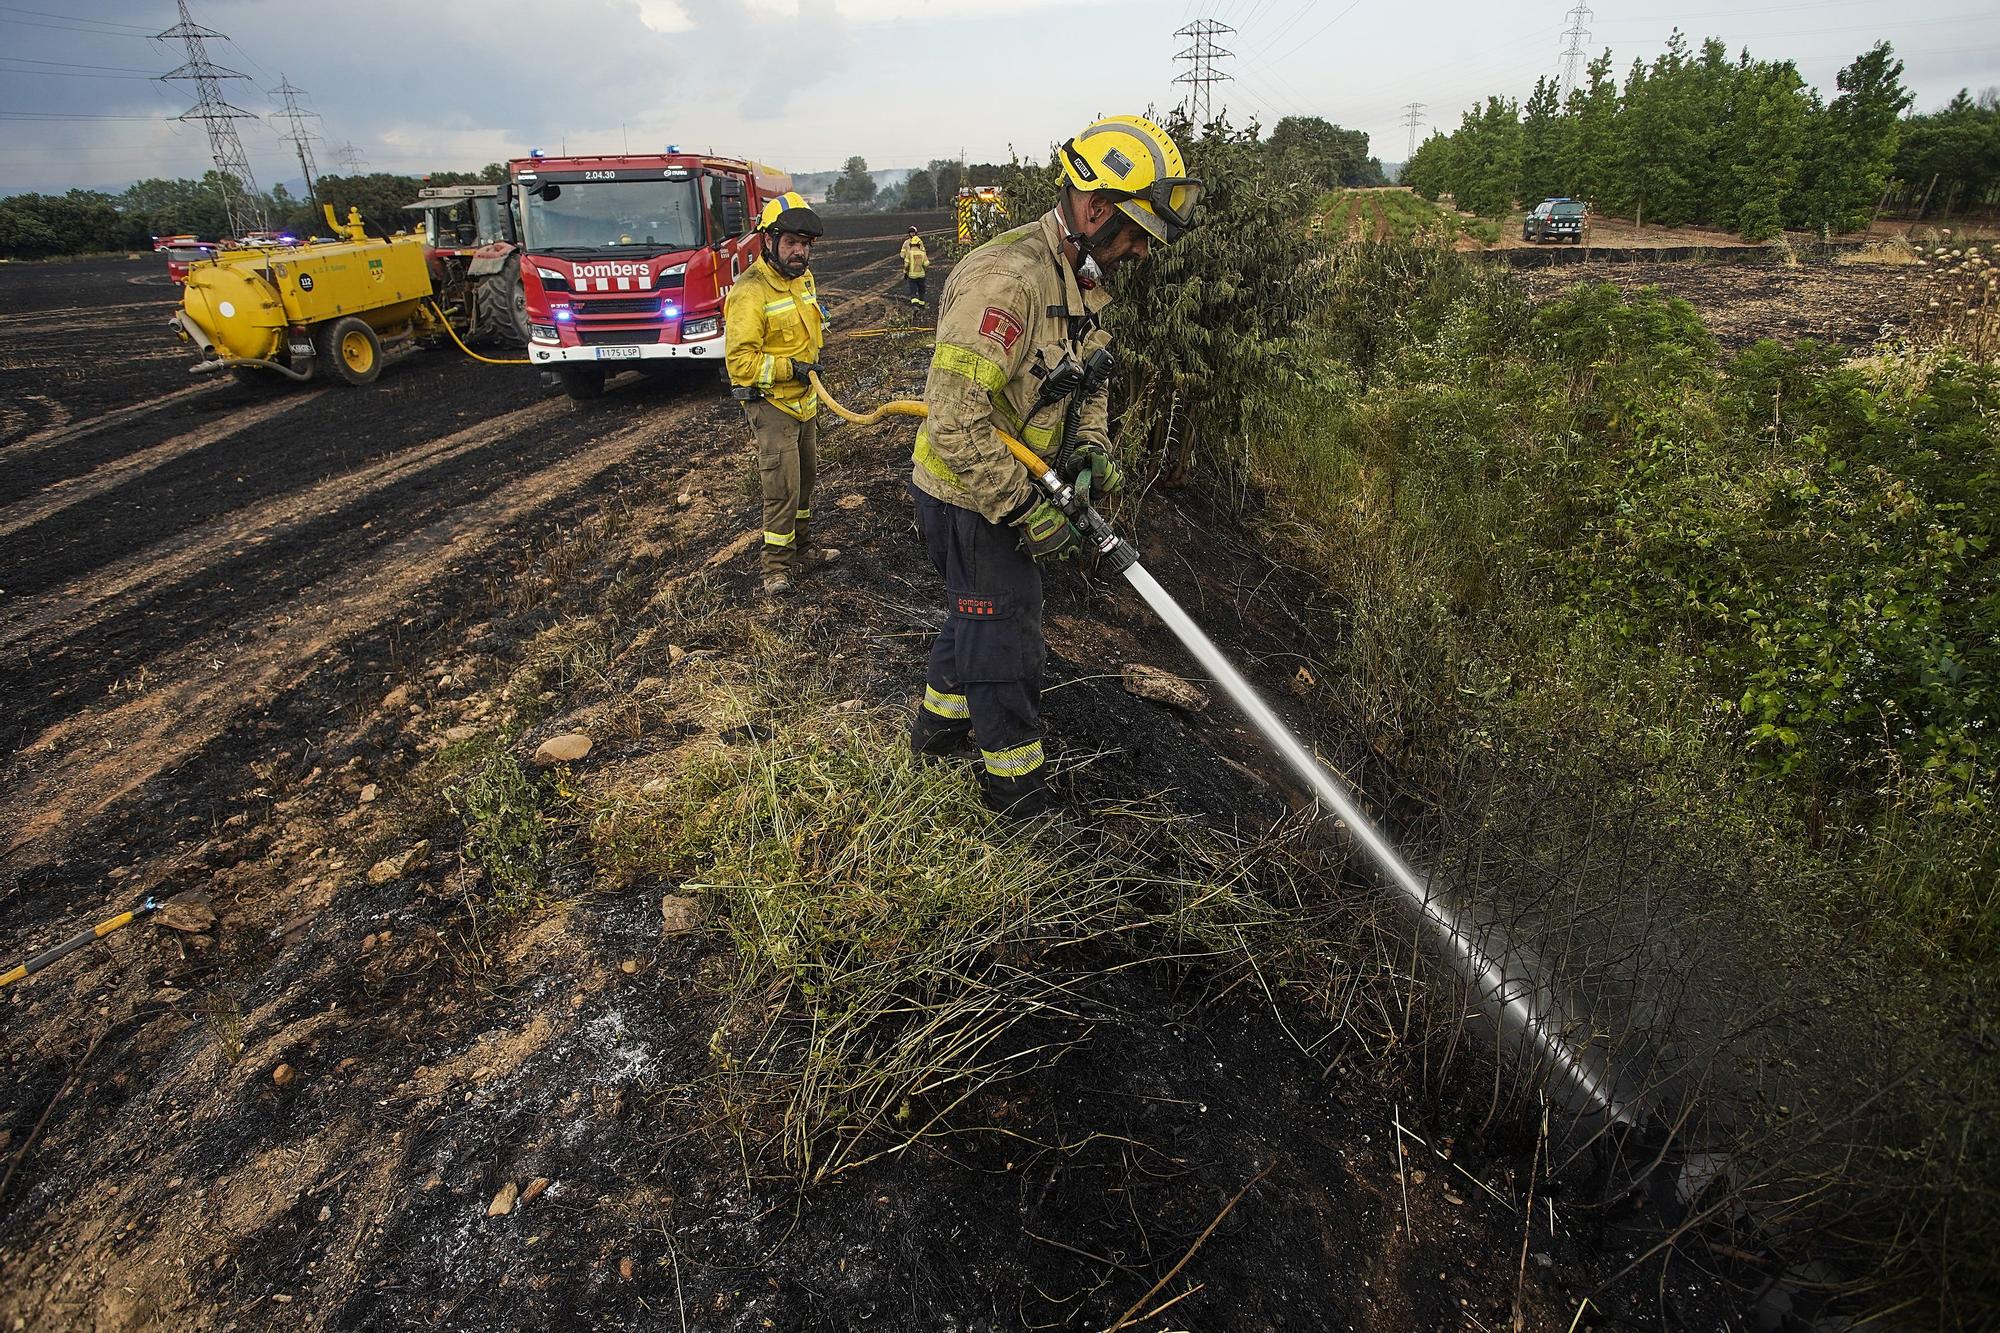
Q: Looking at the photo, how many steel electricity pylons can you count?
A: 6